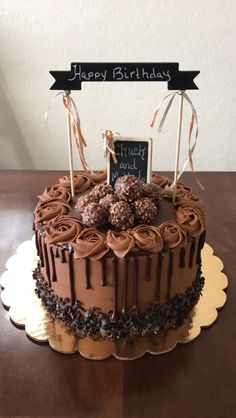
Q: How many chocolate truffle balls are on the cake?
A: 8